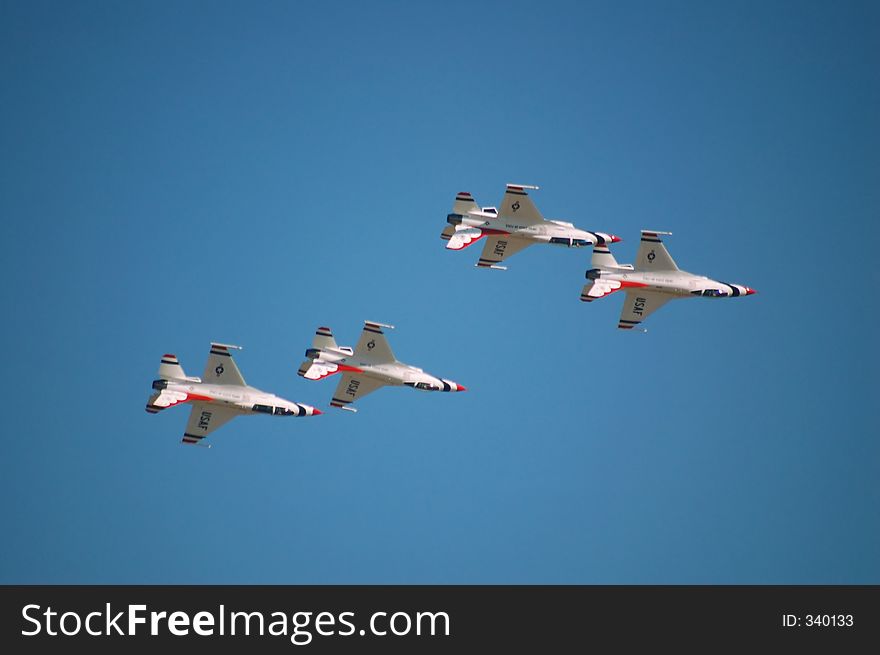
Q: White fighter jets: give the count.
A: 4